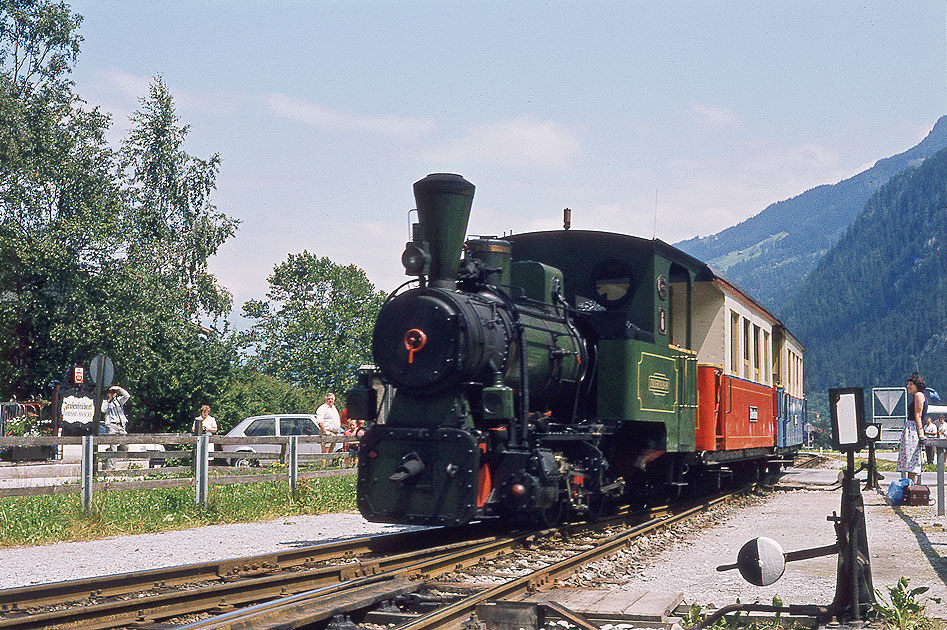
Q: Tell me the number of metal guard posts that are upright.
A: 3